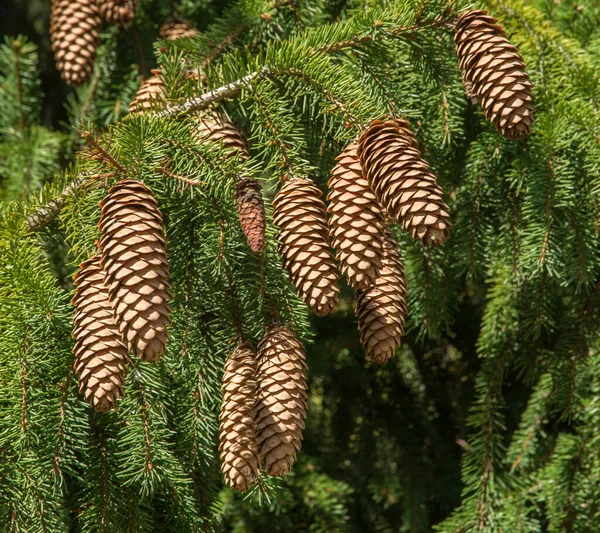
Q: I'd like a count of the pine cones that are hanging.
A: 15